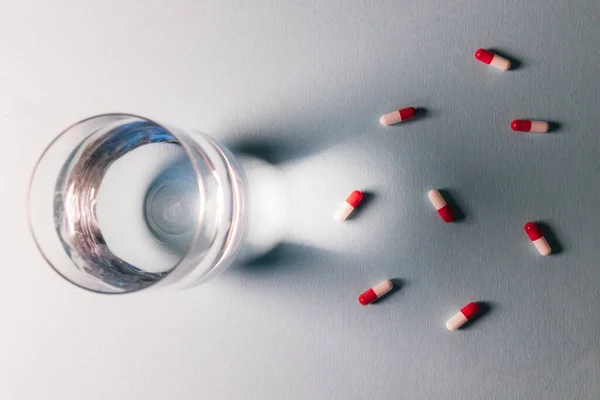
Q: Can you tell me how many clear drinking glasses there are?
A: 1